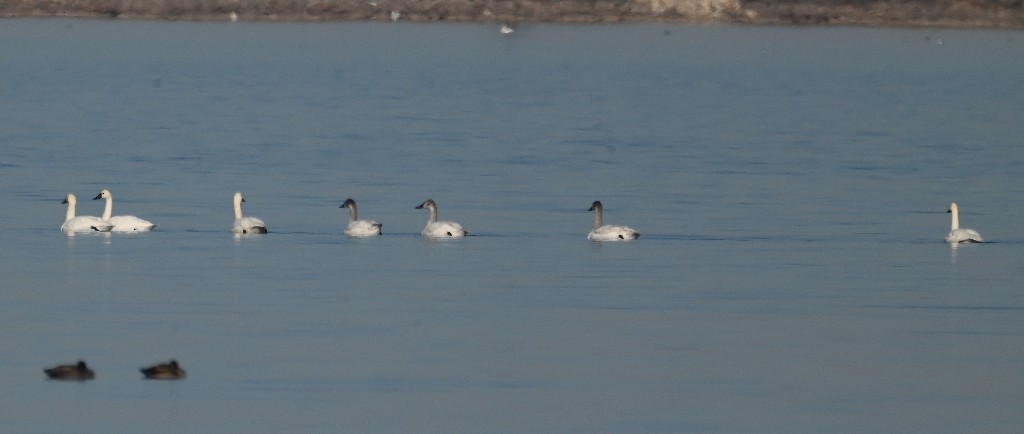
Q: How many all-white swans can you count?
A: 4